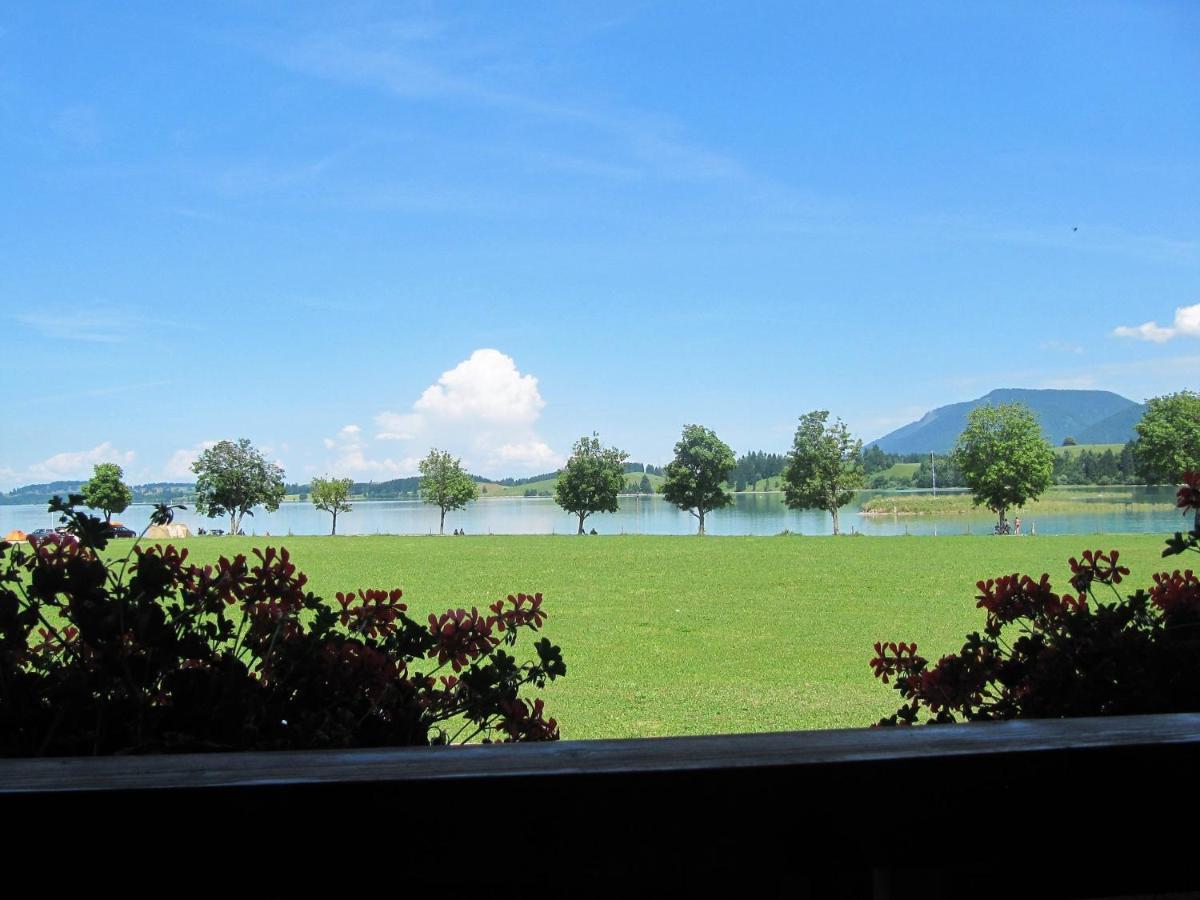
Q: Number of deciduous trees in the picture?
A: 9